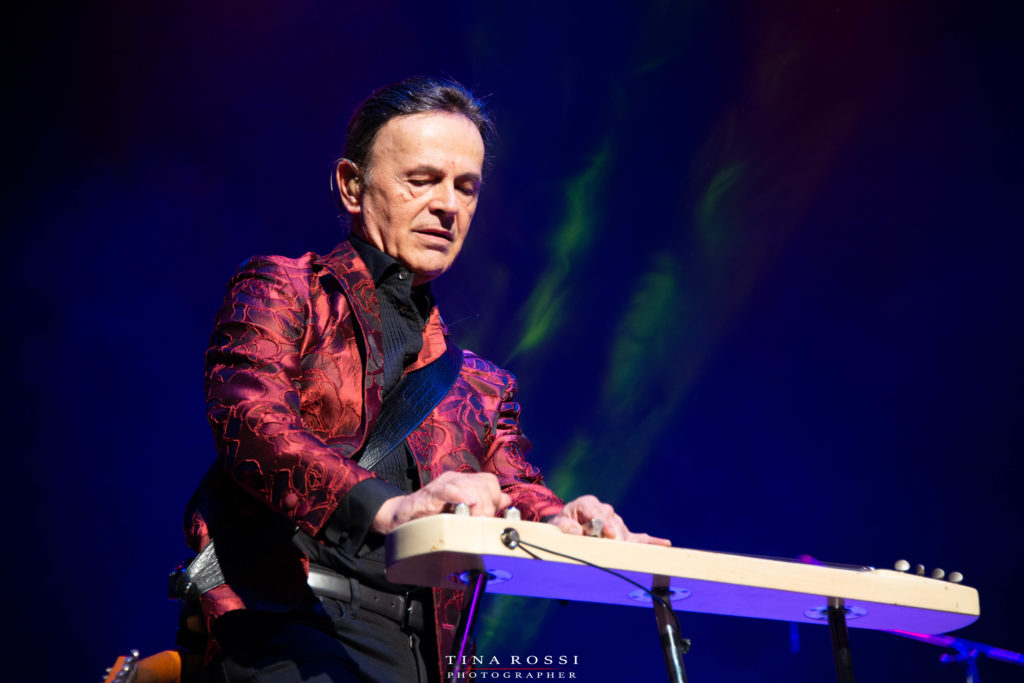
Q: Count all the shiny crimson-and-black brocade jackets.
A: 1